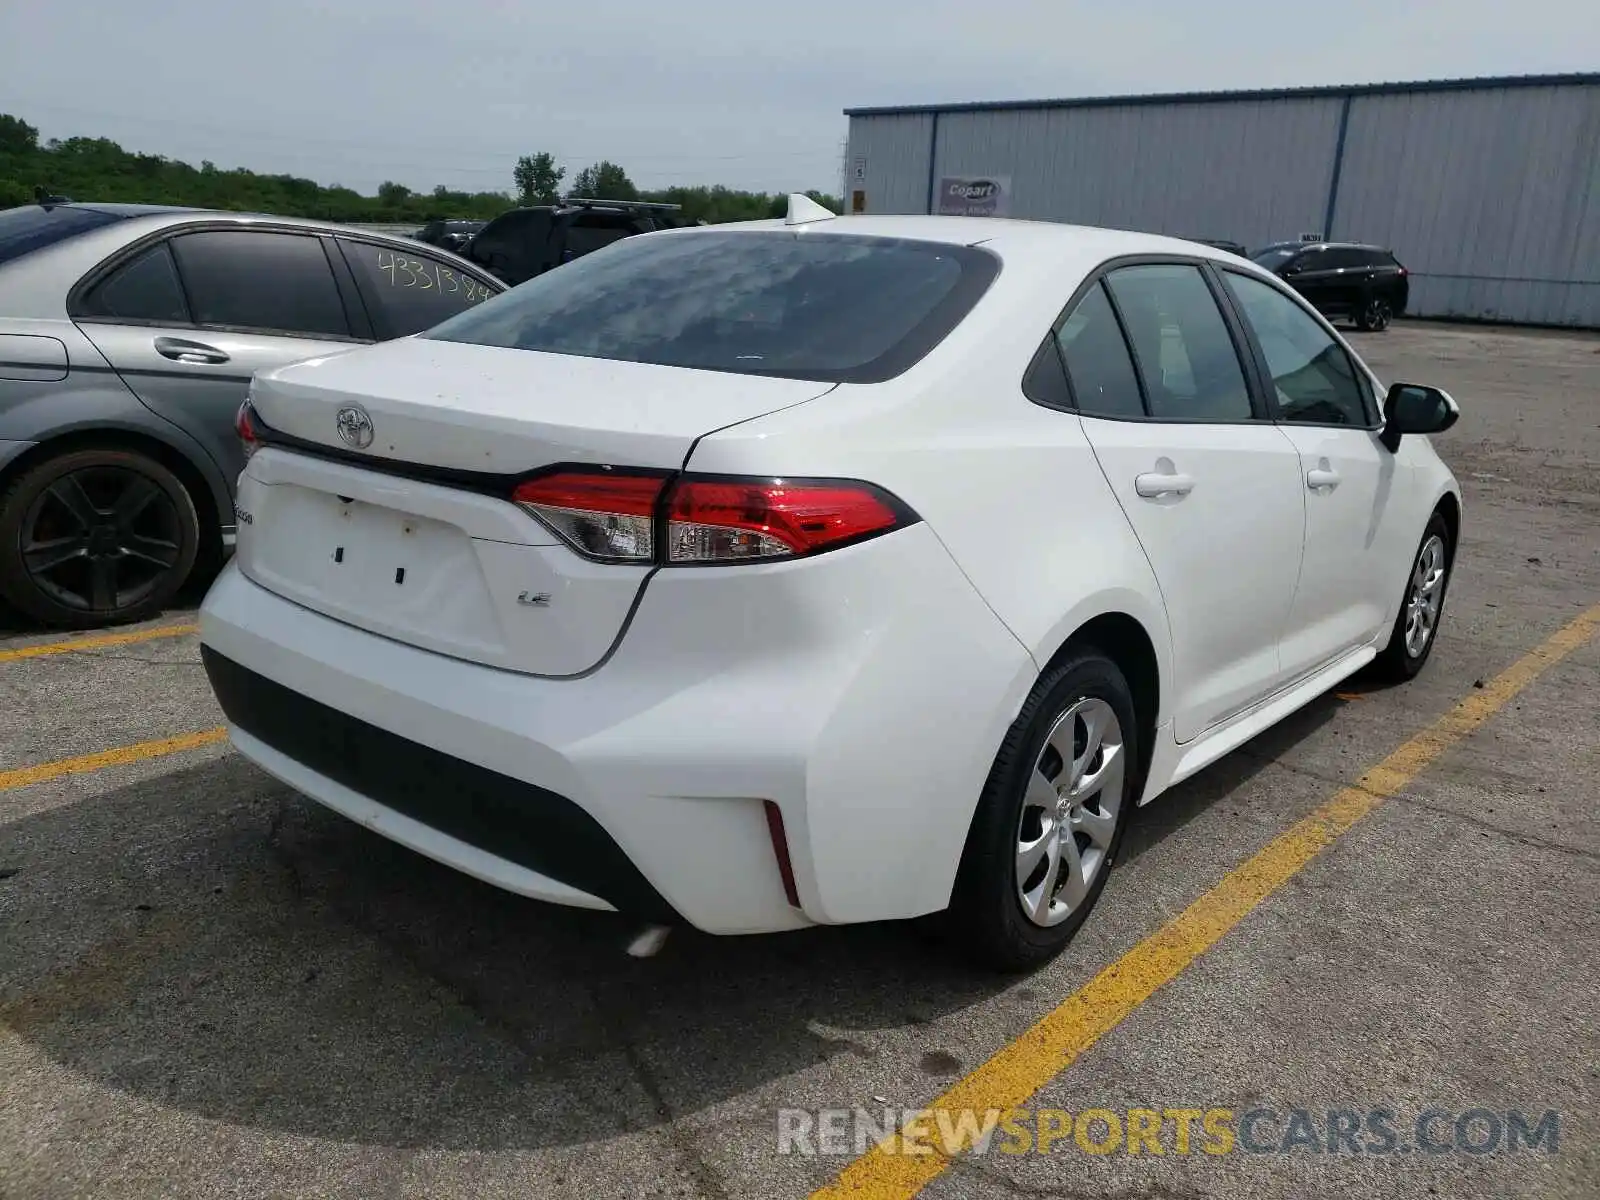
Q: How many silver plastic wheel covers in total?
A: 2